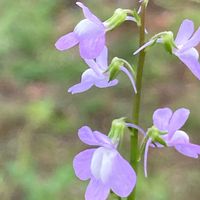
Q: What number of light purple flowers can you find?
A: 5